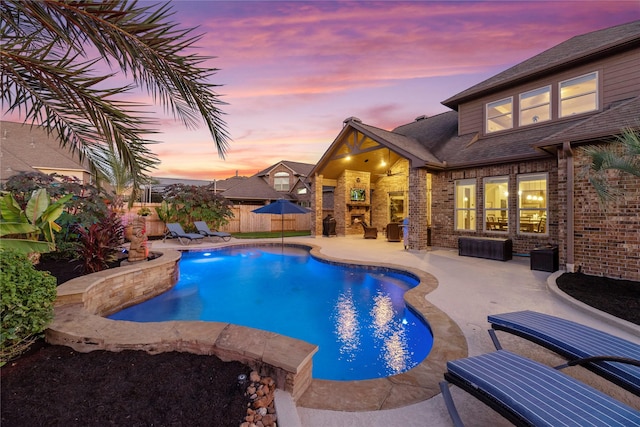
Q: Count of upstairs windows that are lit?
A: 3